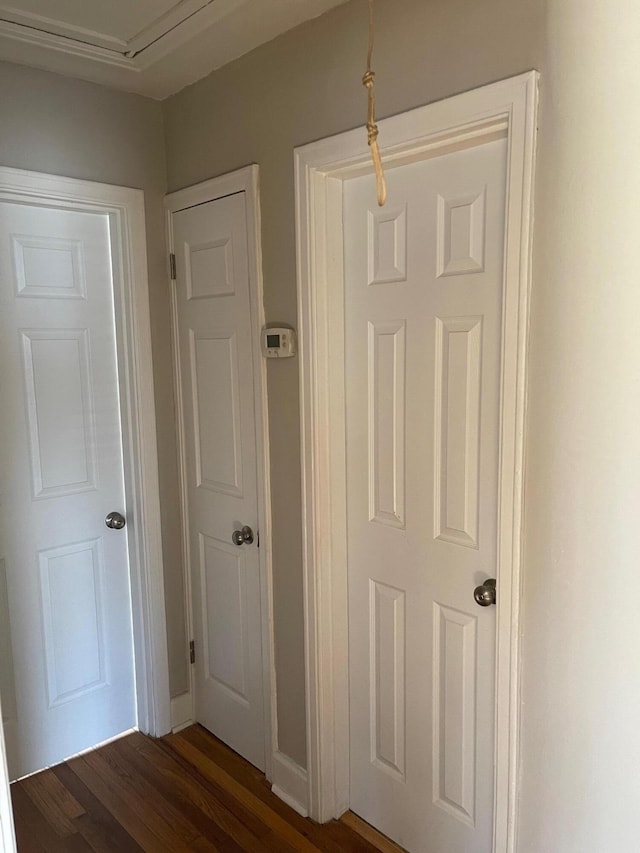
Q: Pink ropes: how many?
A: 0